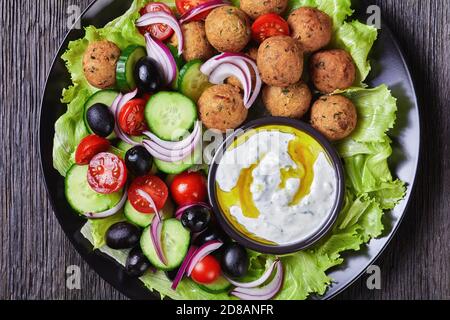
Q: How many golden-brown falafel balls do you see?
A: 11